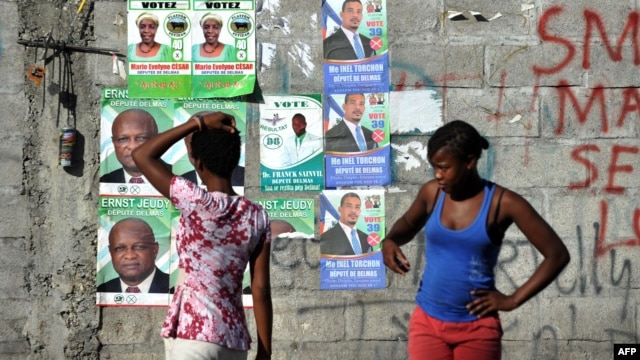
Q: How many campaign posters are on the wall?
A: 11